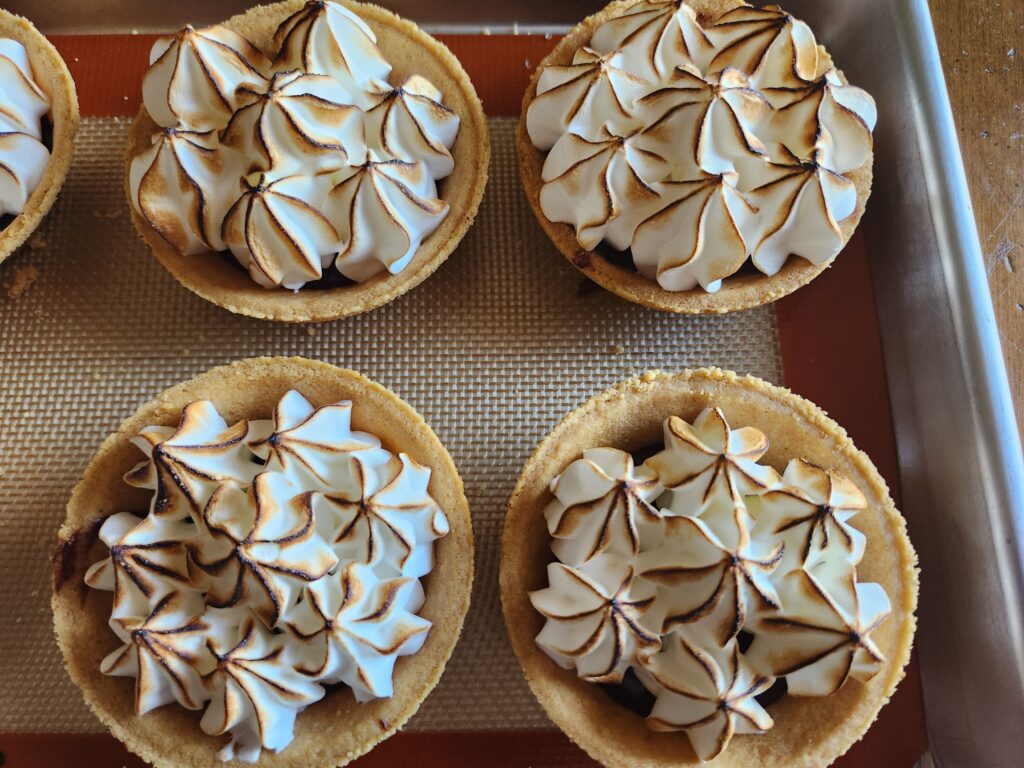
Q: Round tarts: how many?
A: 5